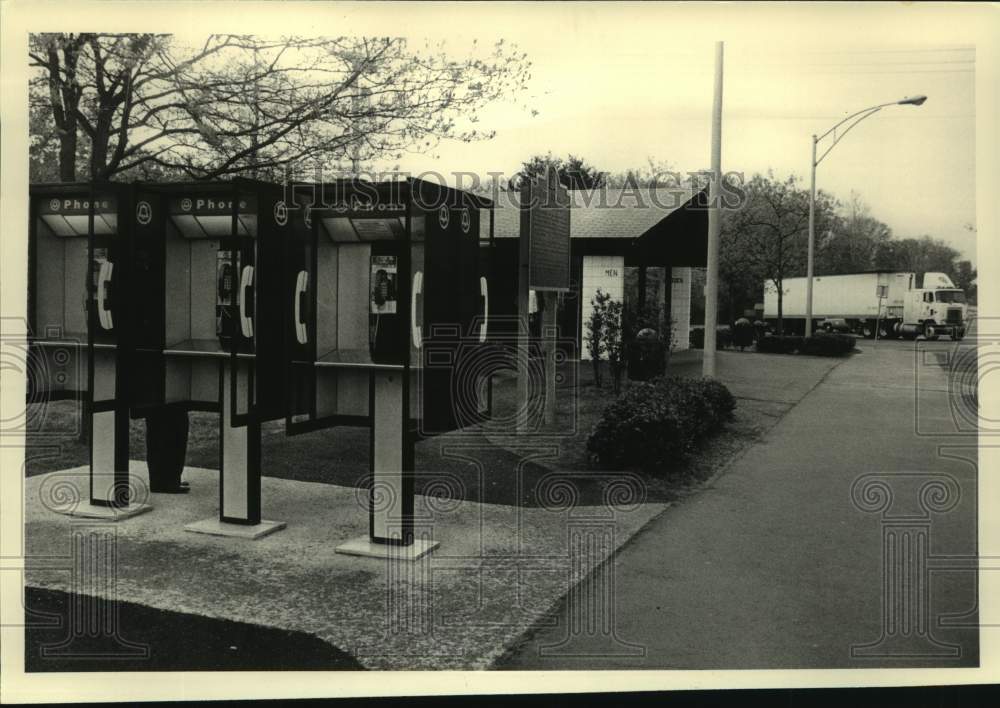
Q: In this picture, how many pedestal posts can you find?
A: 3